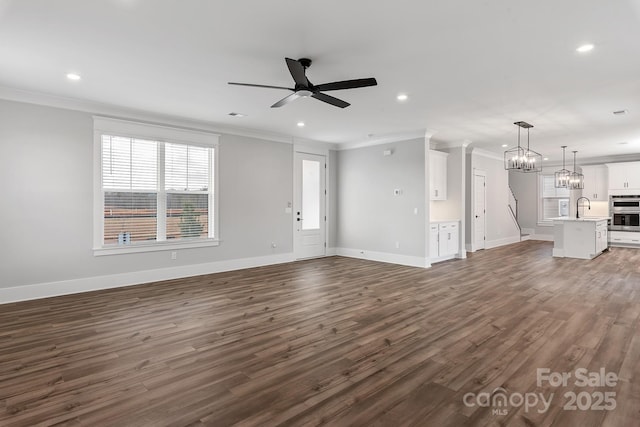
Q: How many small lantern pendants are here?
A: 2